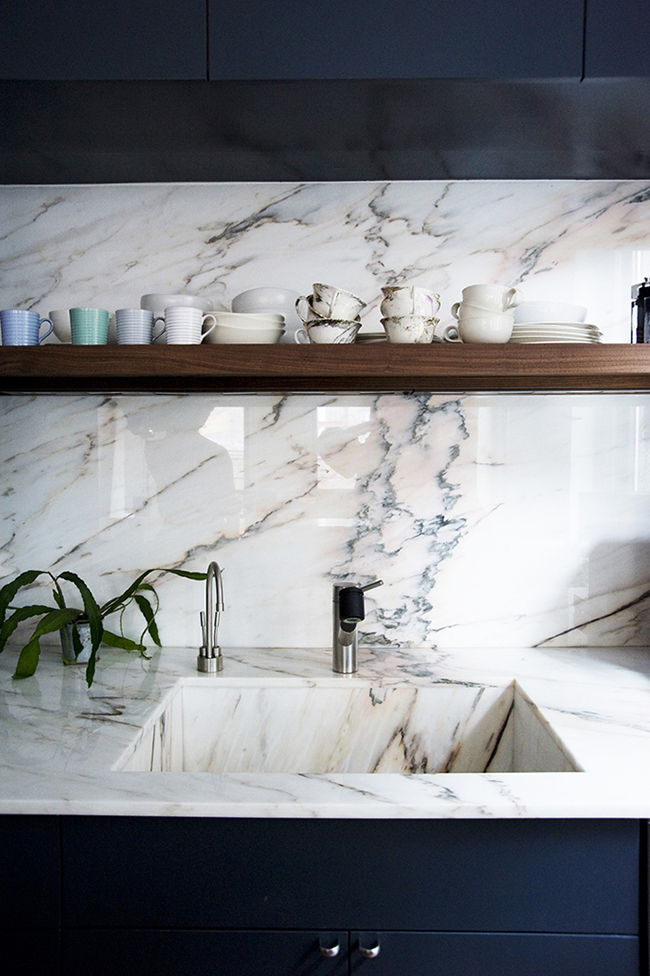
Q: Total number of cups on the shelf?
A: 12